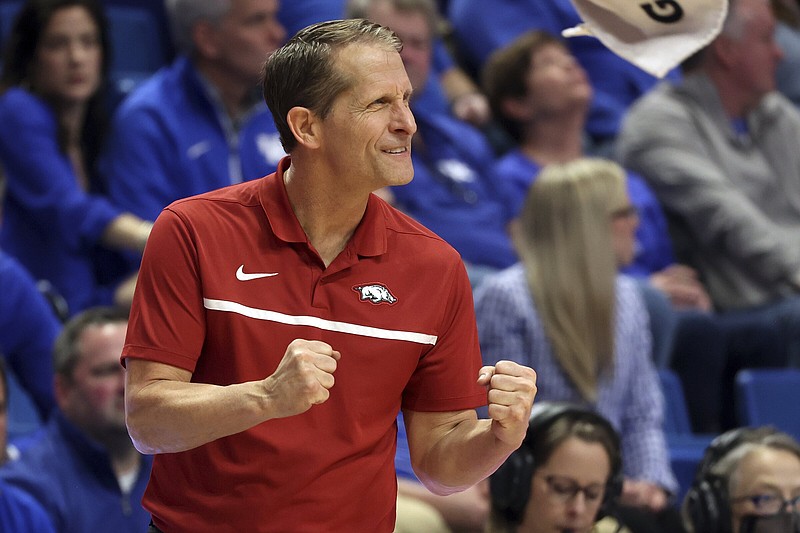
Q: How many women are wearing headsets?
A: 2